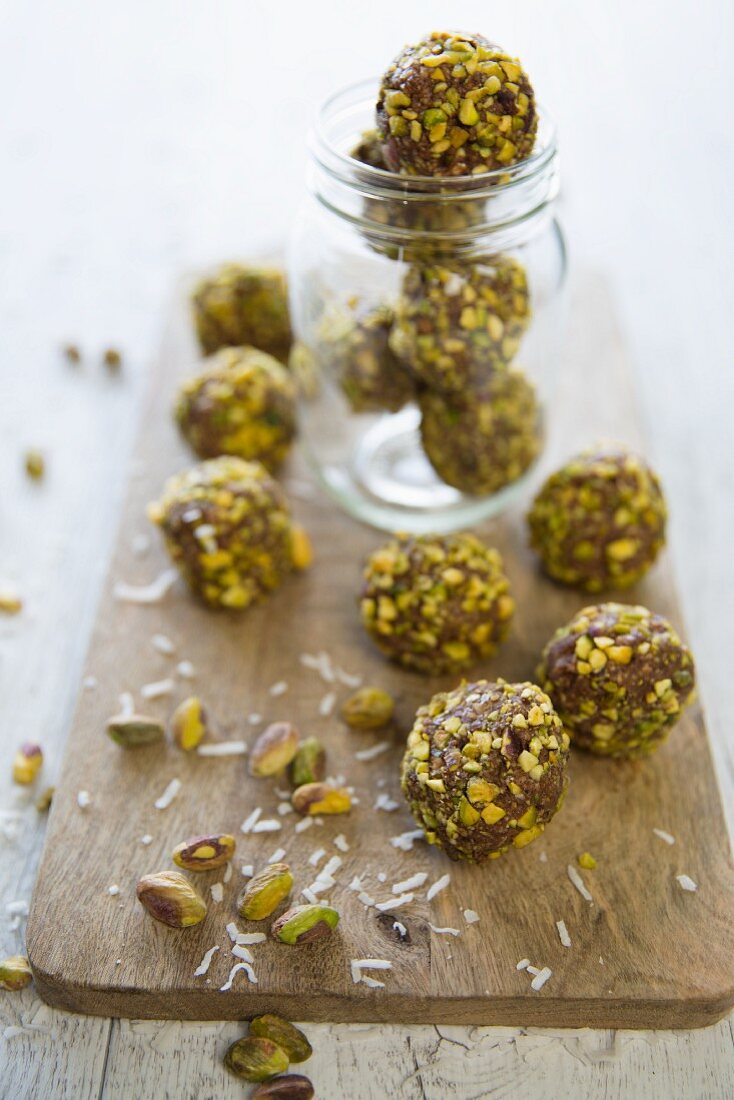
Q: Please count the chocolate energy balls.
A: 12